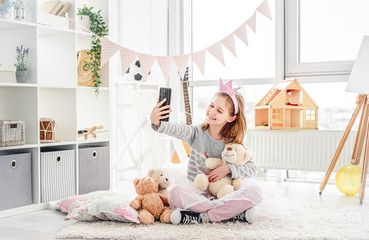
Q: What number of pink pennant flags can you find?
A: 11